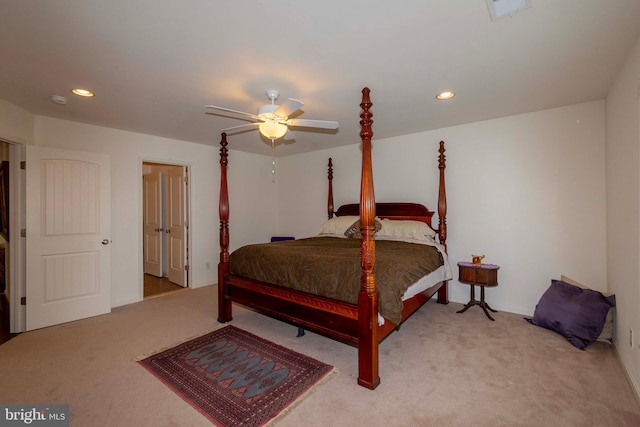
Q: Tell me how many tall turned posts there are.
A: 4